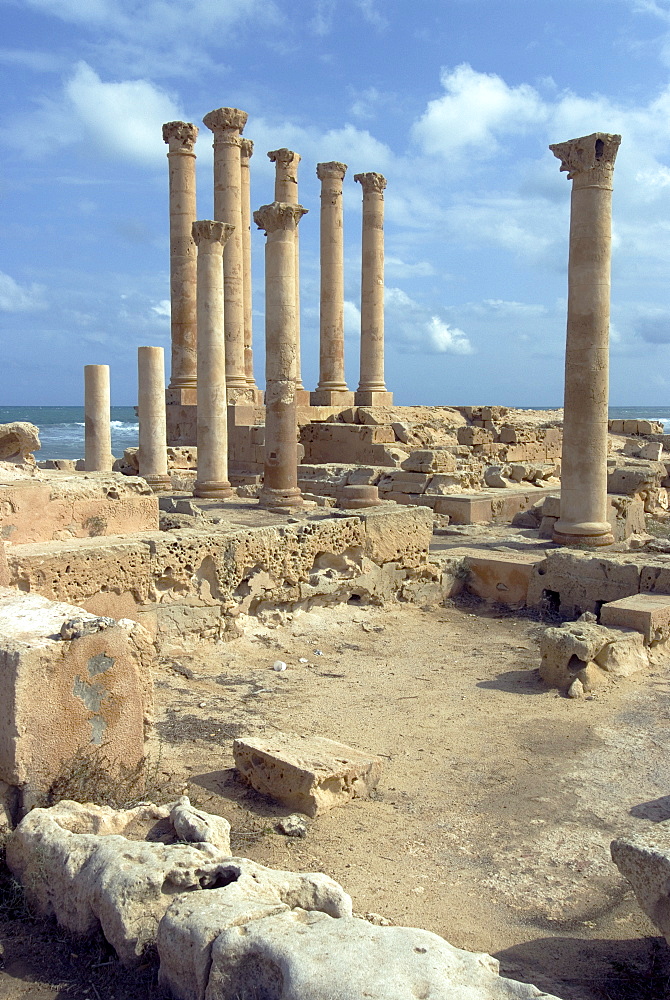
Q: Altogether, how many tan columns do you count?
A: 11